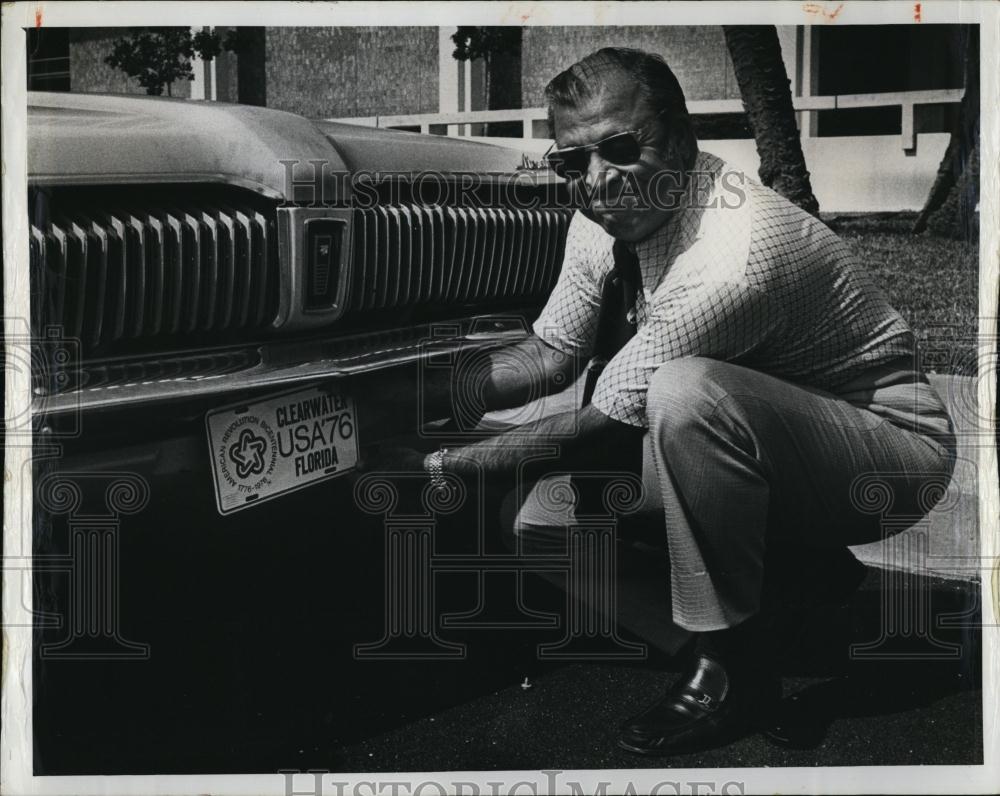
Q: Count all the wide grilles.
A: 2